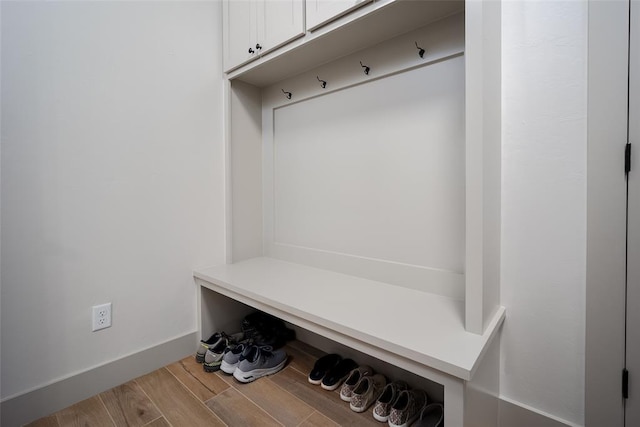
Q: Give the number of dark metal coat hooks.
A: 4